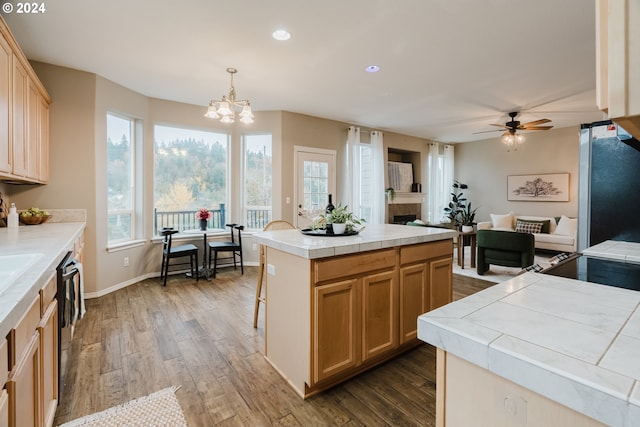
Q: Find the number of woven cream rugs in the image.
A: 1